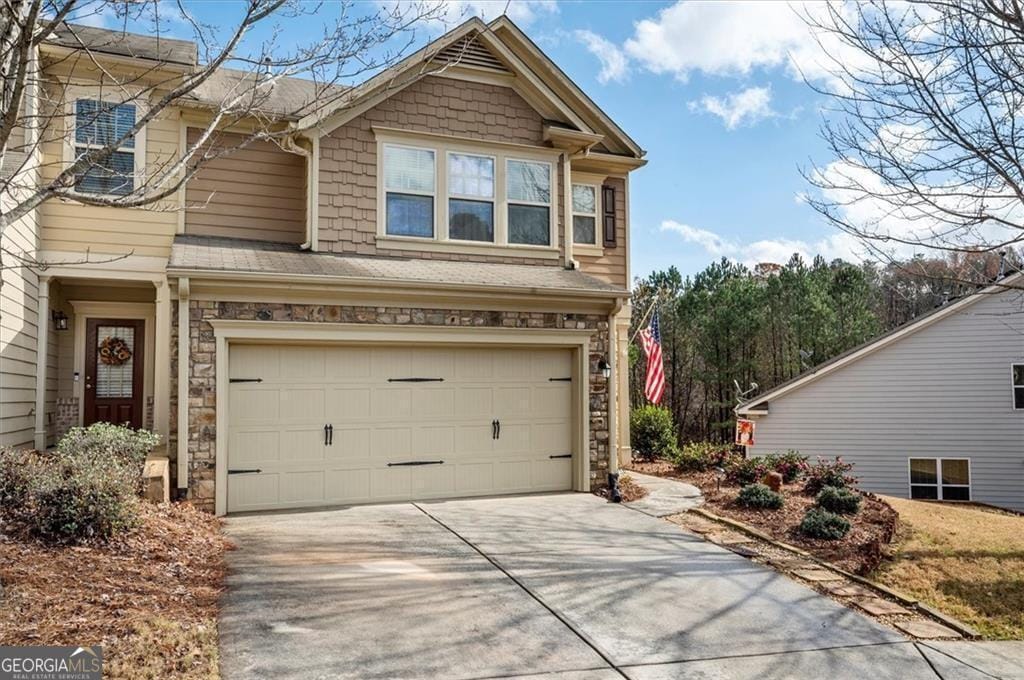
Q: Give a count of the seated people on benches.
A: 0